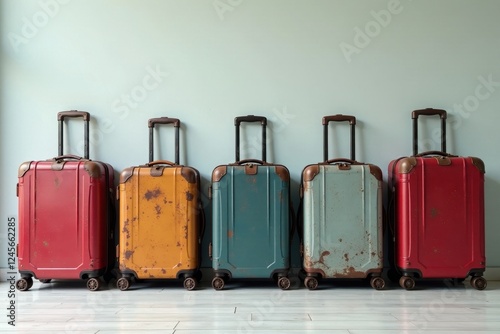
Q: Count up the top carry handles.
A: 5